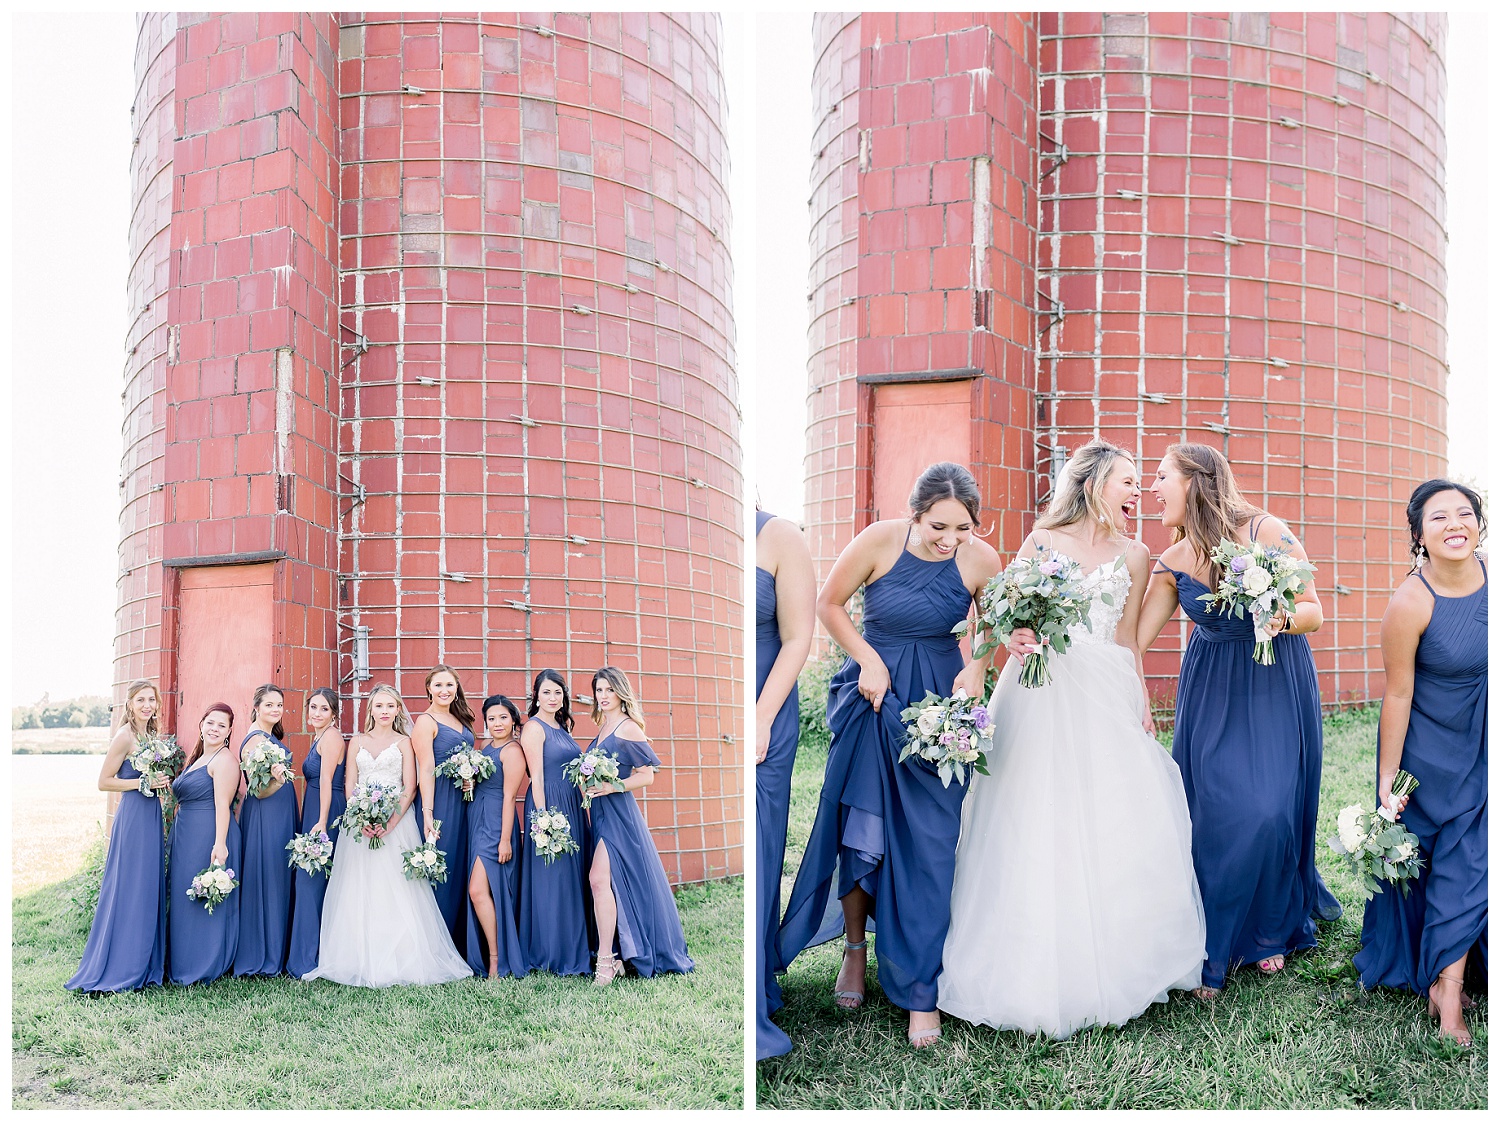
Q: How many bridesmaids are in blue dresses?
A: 8